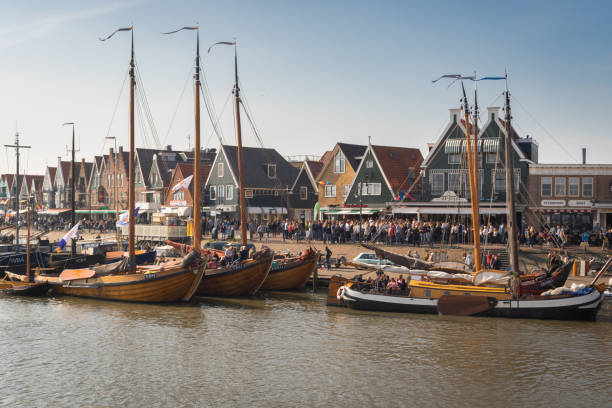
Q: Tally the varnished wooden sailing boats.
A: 3